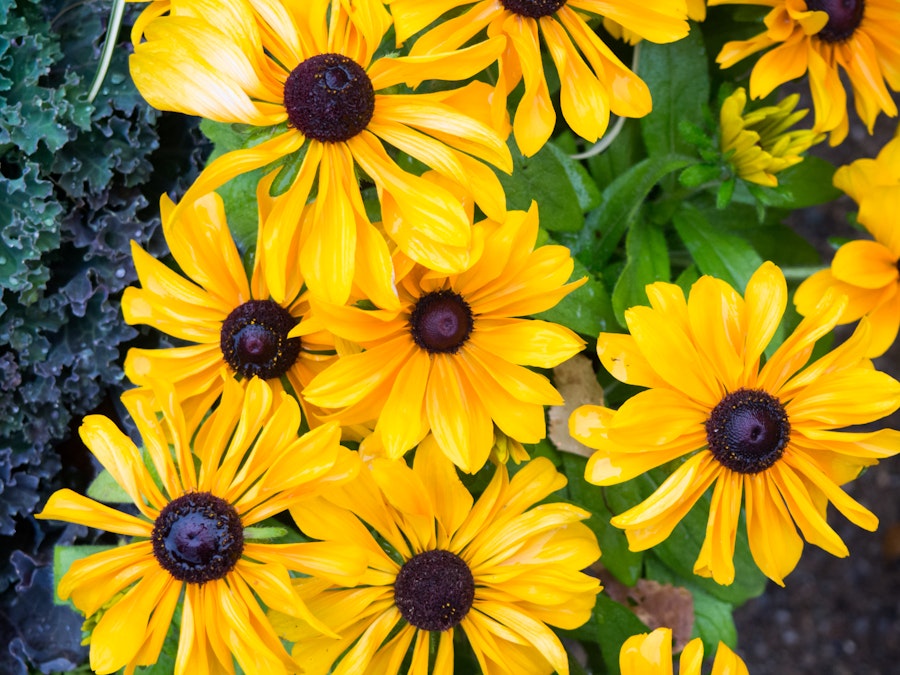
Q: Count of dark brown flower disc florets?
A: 8